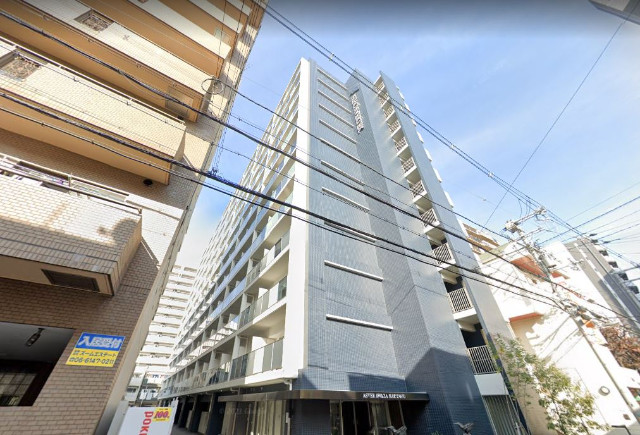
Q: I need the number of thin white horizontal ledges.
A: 11